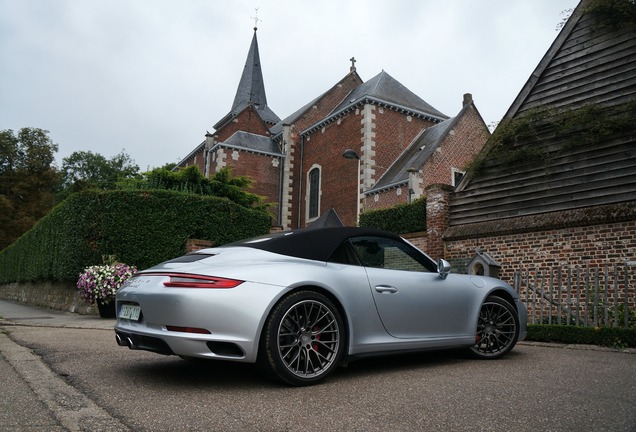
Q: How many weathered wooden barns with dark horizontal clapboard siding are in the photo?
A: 1